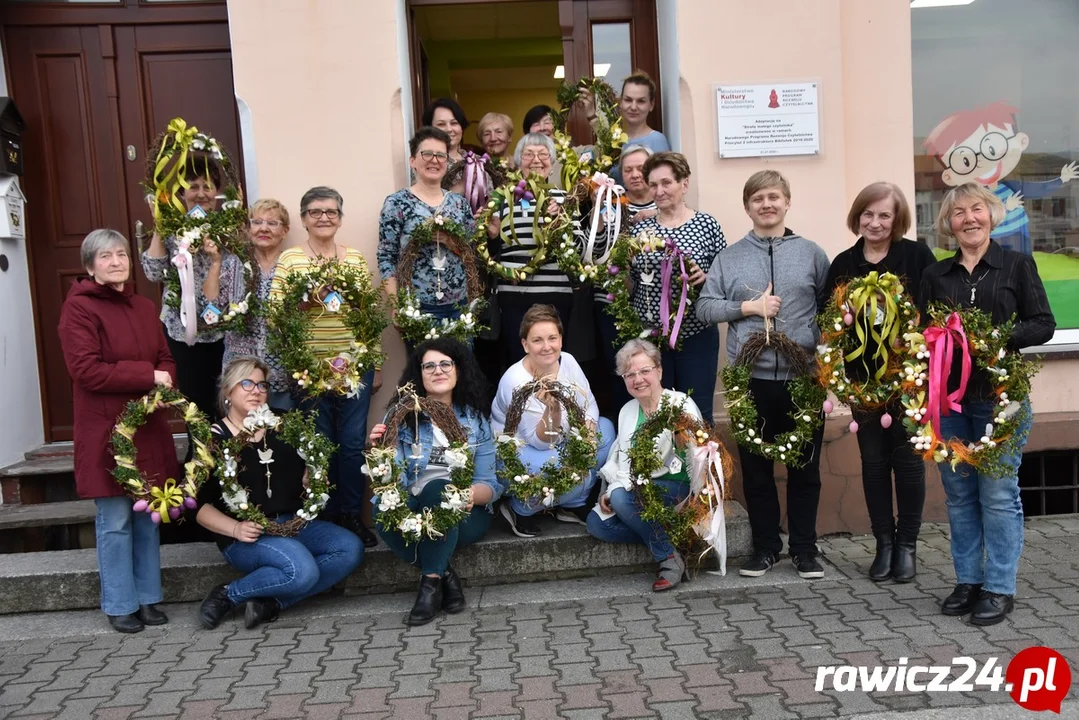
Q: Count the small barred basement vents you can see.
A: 1